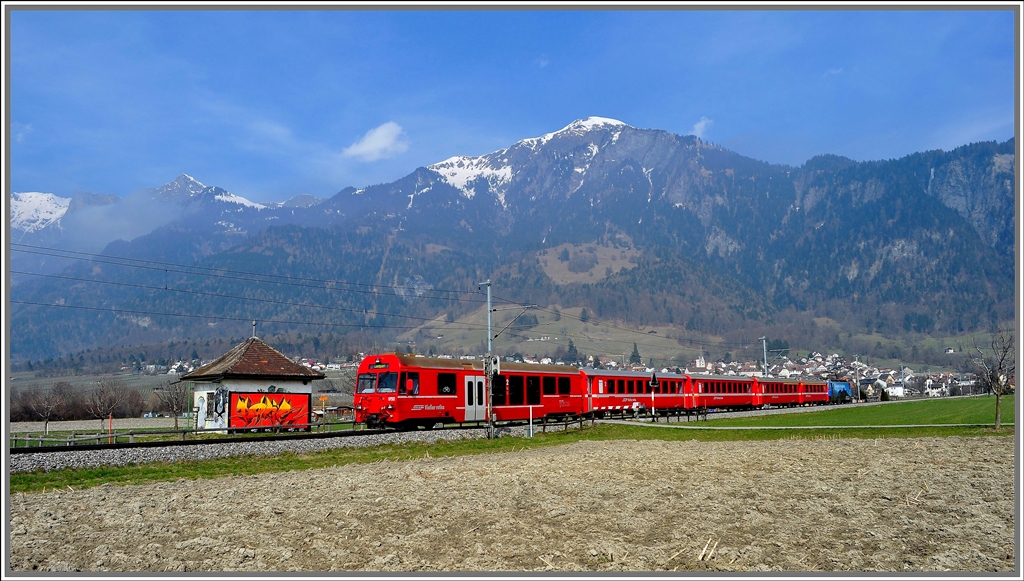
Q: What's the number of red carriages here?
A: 5